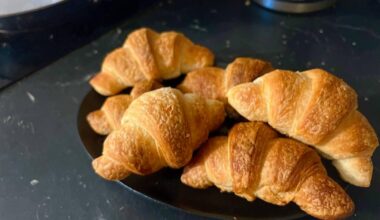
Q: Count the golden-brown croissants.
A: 6